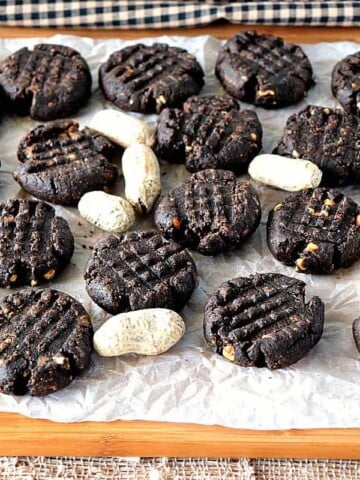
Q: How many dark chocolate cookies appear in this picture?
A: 14